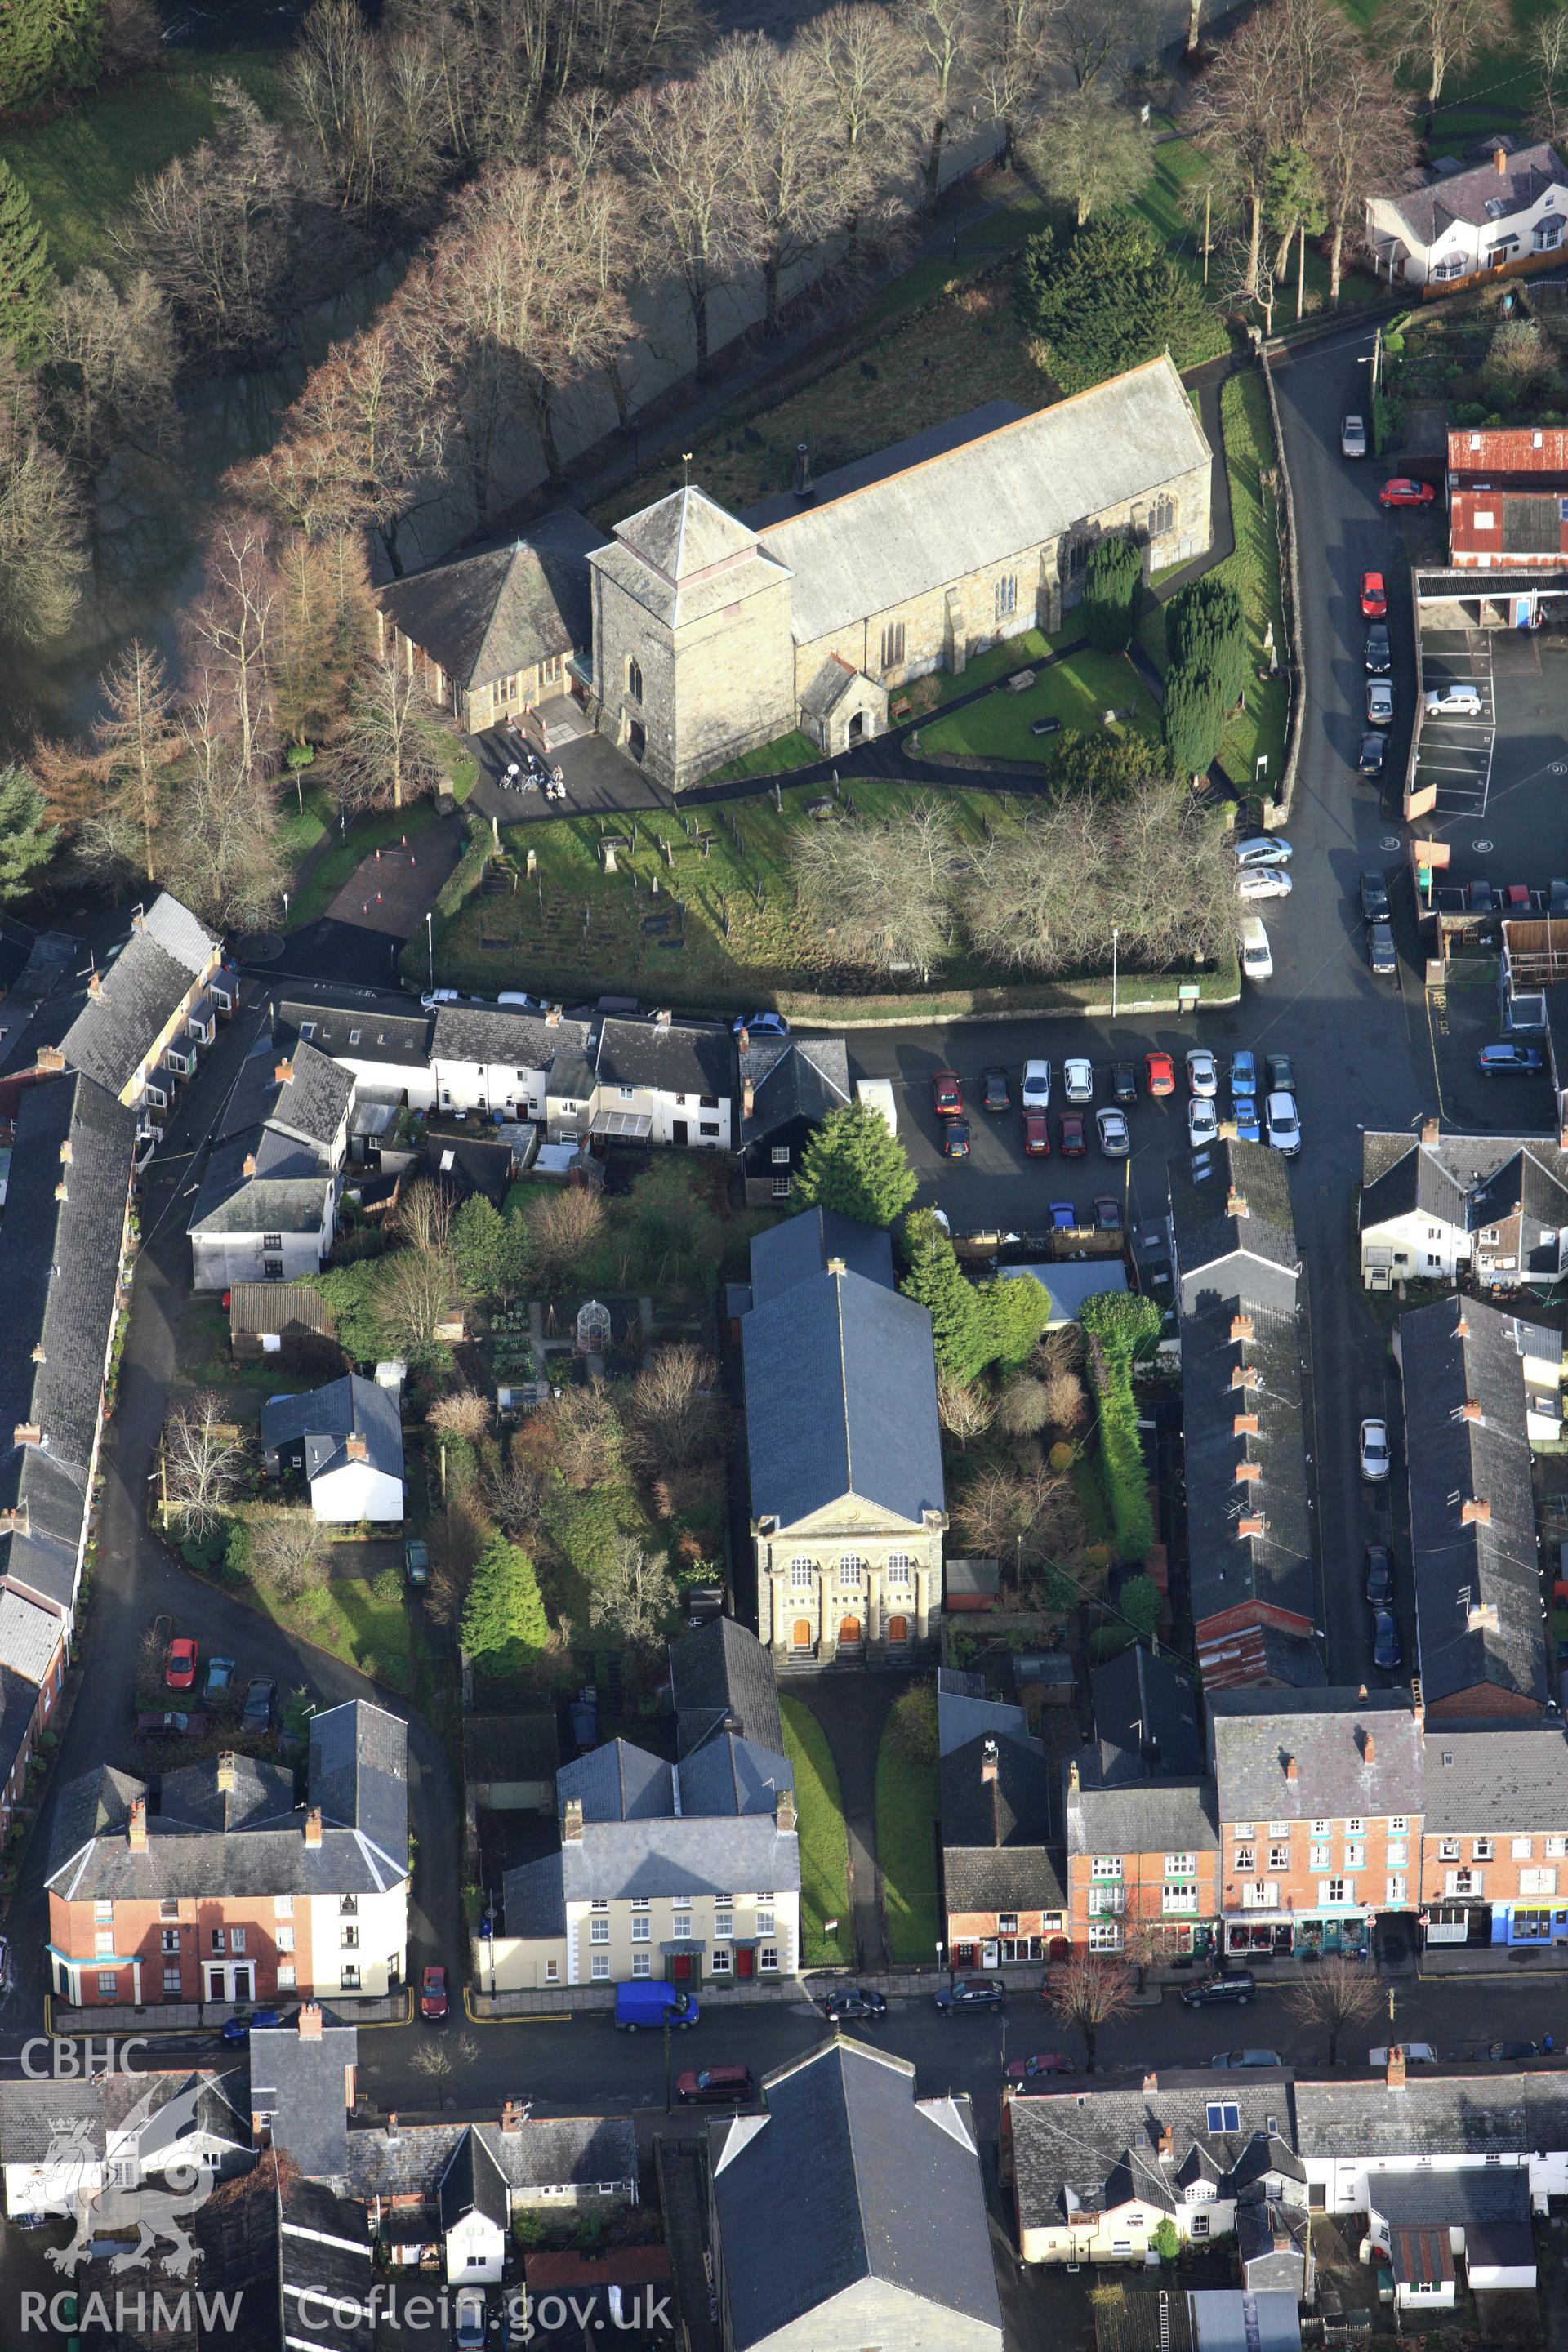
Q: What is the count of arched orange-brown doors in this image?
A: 3